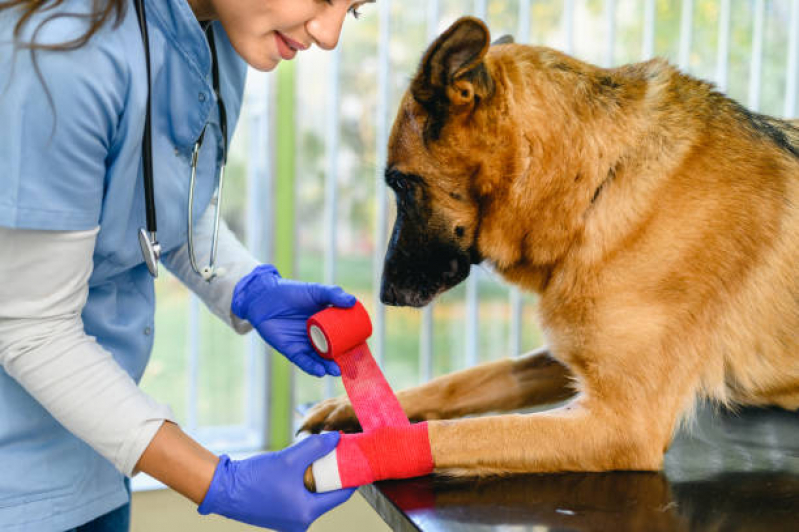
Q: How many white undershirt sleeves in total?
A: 2